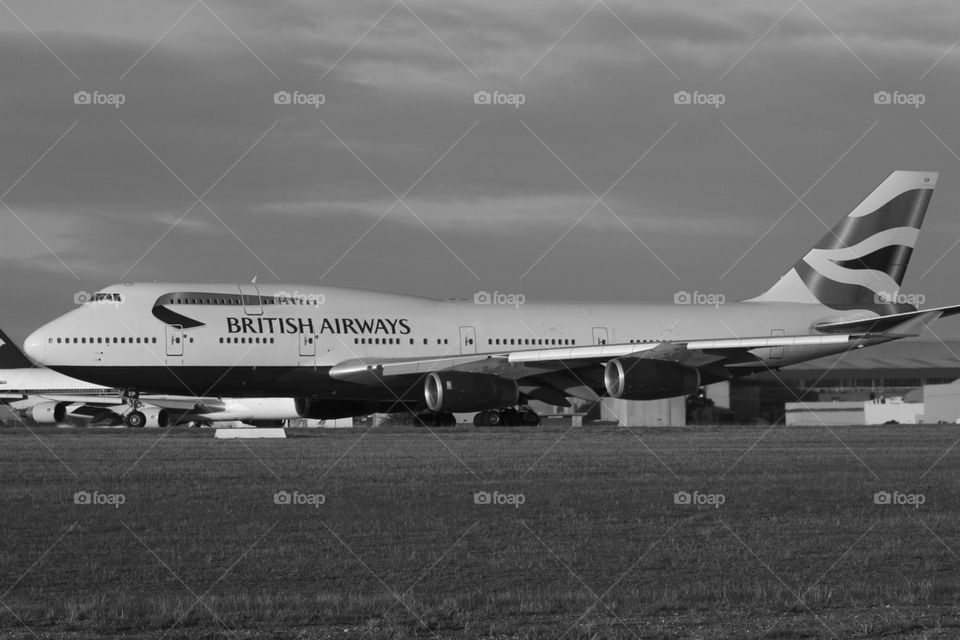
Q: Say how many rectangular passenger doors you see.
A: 6